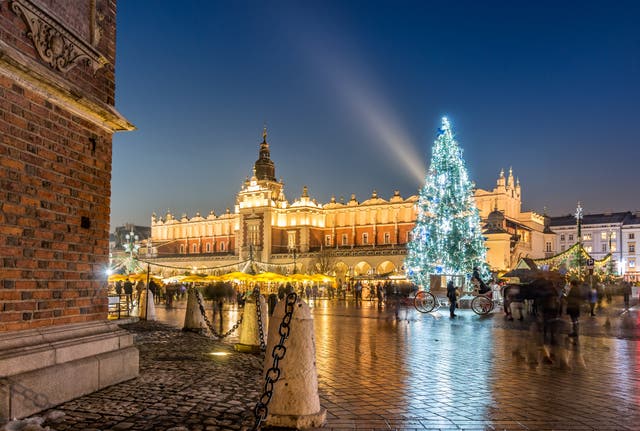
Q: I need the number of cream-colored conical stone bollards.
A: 4